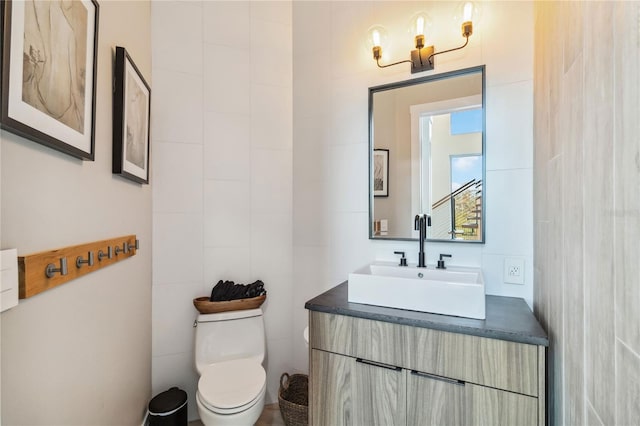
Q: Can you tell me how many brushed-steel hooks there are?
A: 5